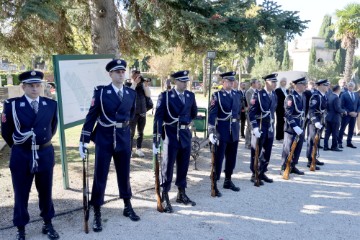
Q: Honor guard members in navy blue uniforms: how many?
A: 7